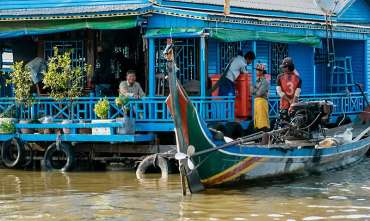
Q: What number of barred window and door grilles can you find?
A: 4